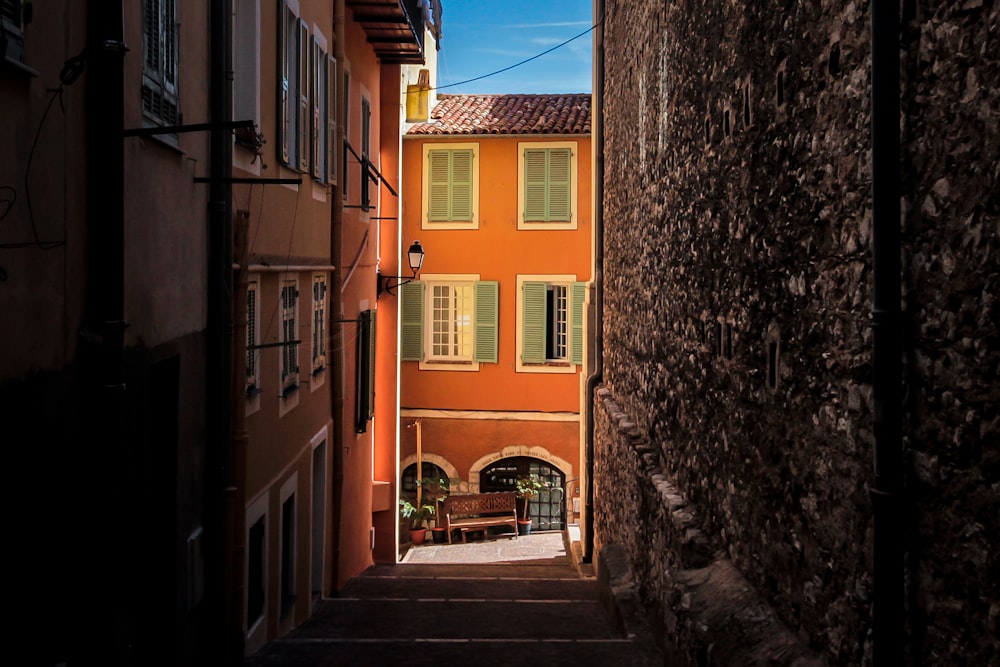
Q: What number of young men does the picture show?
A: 0